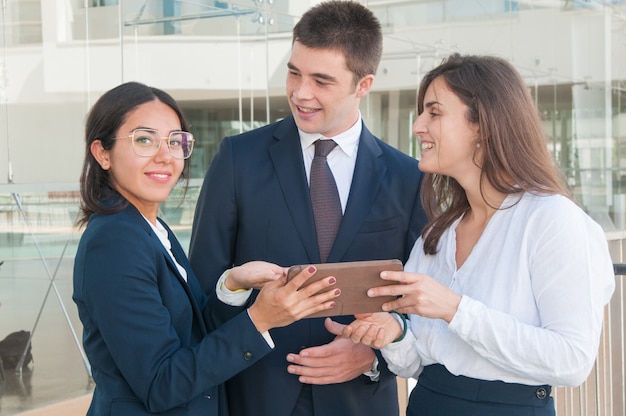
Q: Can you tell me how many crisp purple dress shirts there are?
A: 0